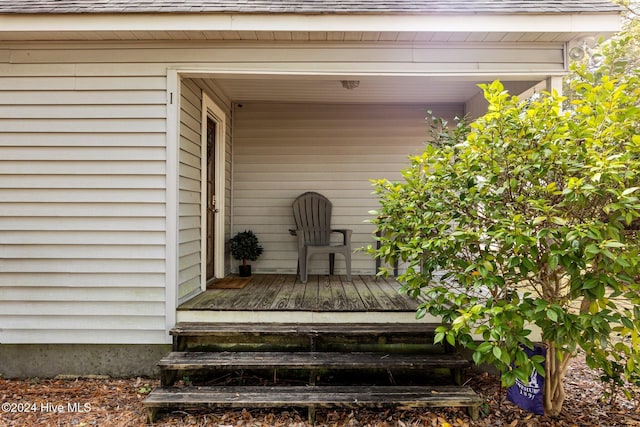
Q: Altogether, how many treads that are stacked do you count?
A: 3